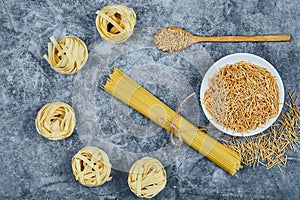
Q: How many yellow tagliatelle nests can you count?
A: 5